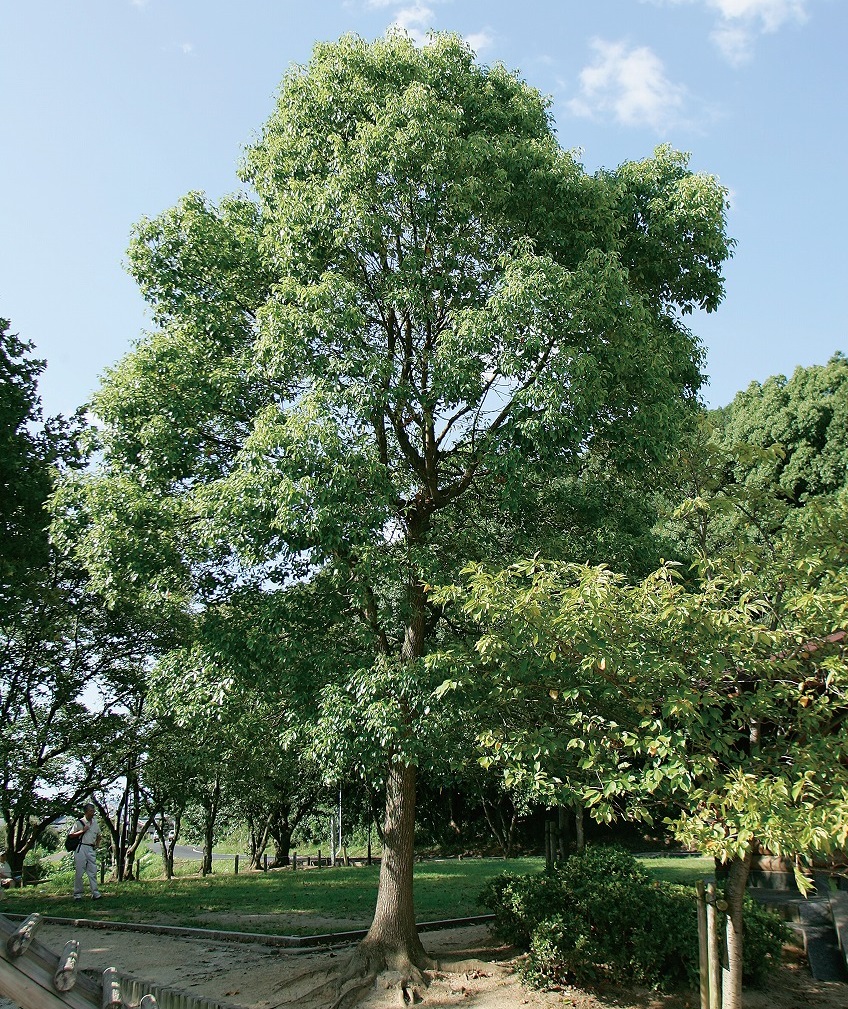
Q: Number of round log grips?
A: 4